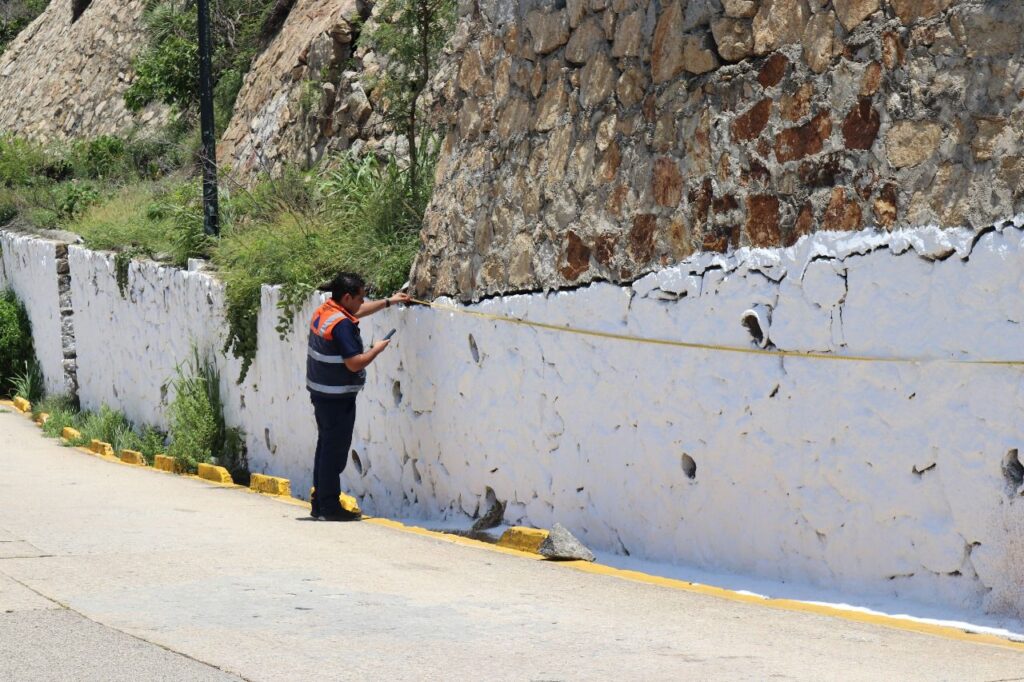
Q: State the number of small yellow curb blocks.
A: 10